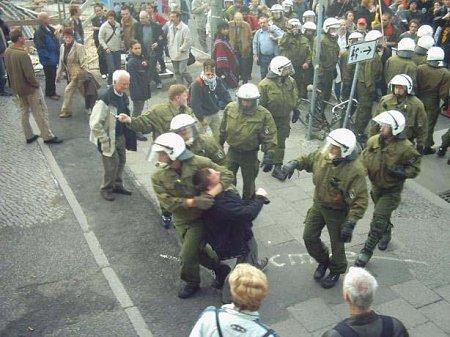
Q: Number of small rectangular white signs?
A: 1